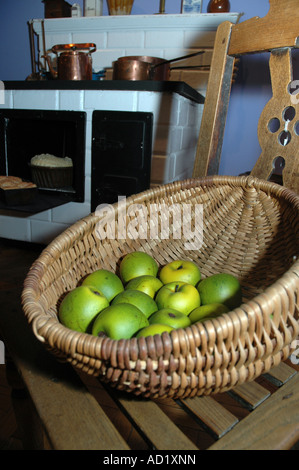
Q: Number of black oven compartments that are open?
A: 1